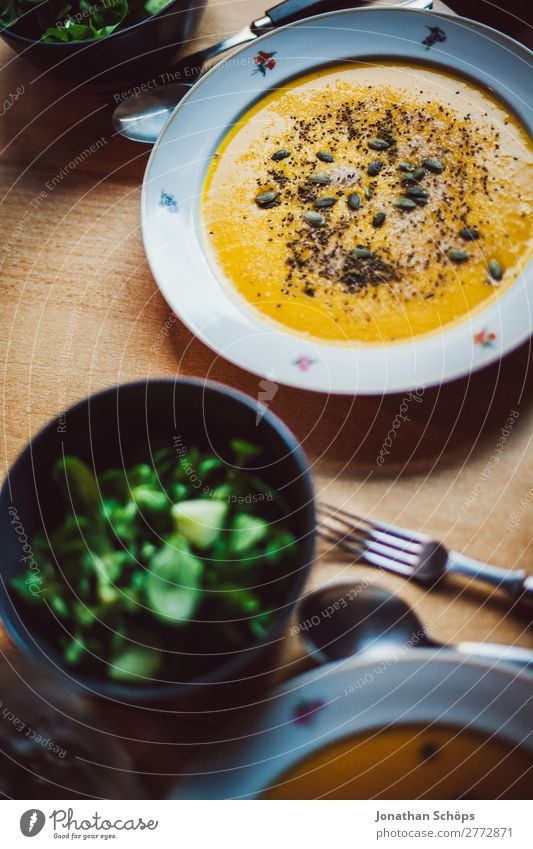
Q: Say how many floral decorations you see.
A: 6